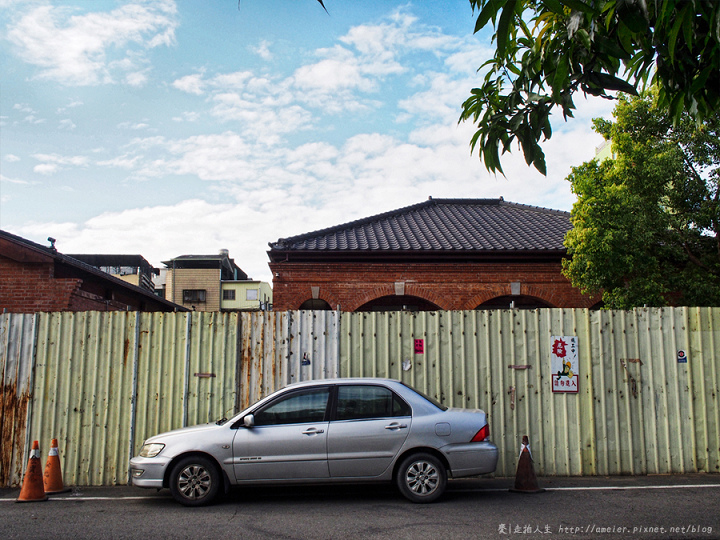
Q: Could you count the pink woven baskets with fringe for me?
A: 0